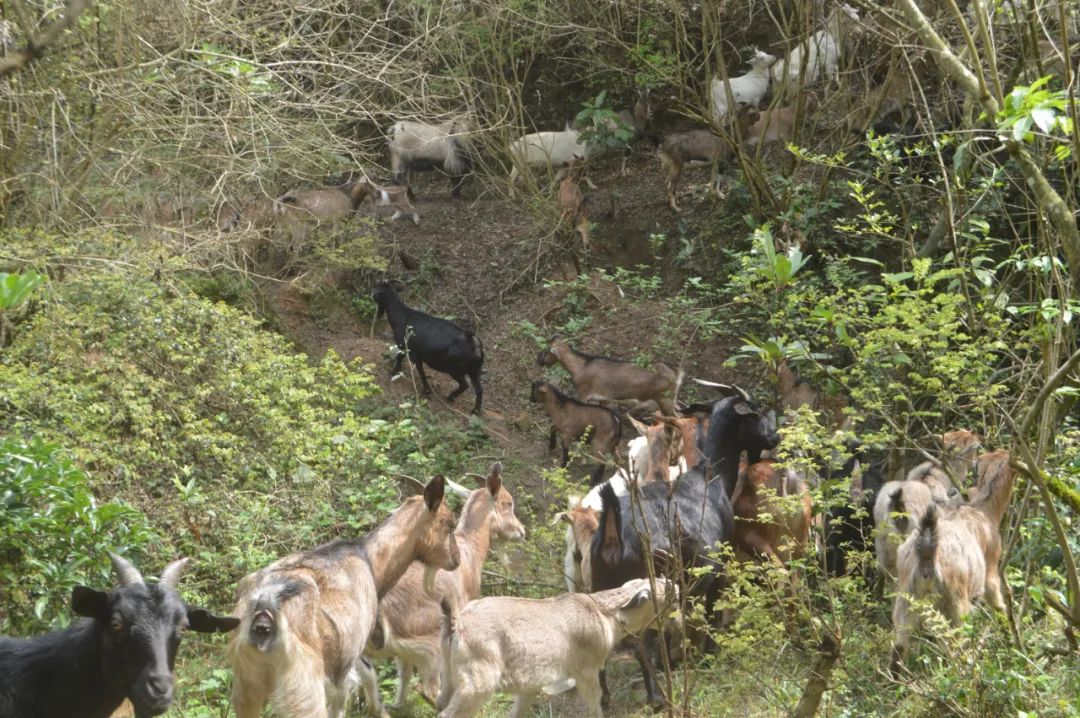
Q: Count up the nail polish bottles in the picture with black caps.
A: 0